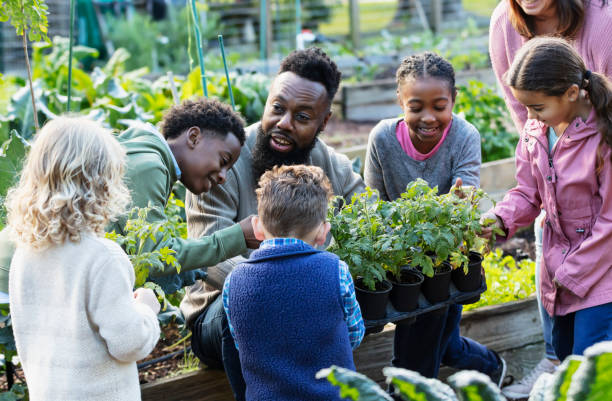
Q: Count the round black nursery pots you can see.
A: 4